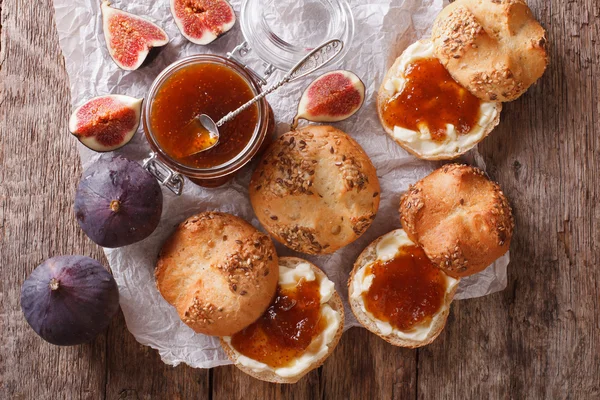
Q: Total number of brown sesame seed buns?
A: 4